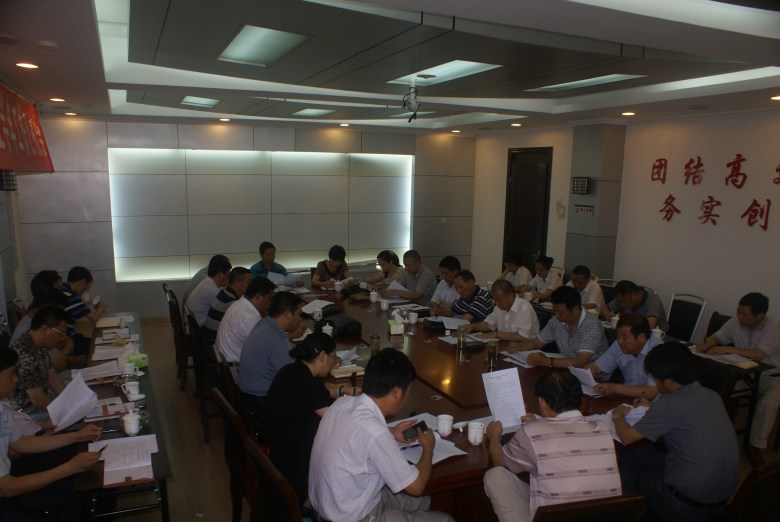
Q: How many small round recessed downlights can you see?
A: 9